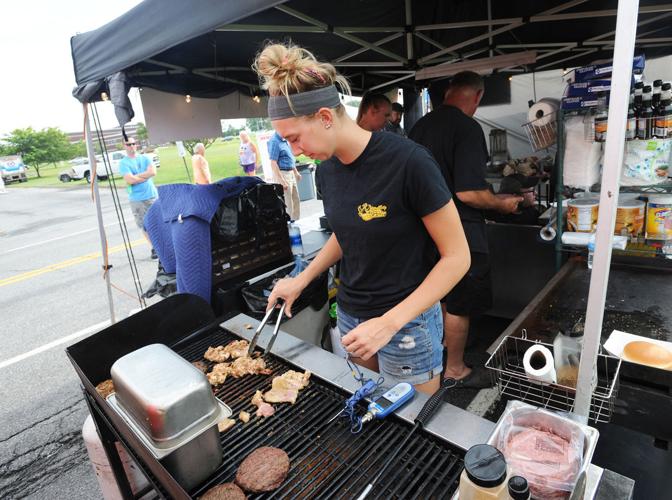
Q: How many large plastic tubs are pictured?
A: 3